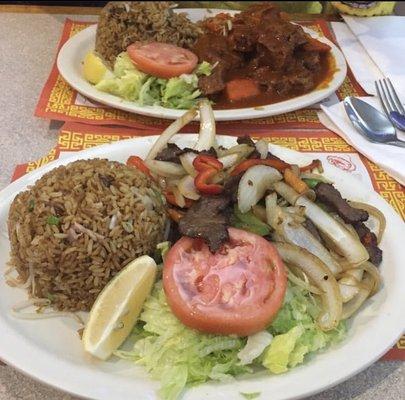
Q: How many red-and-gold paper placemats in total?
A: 2